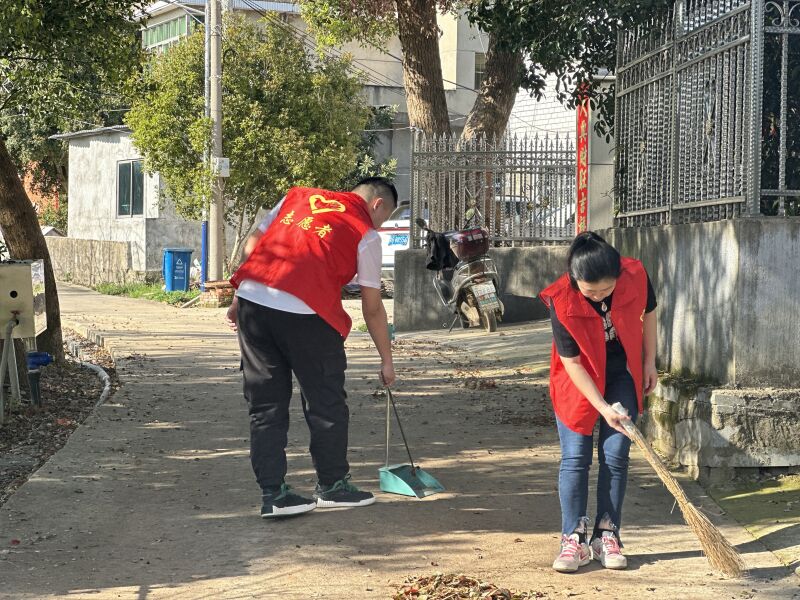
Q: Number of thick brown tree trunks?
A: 3